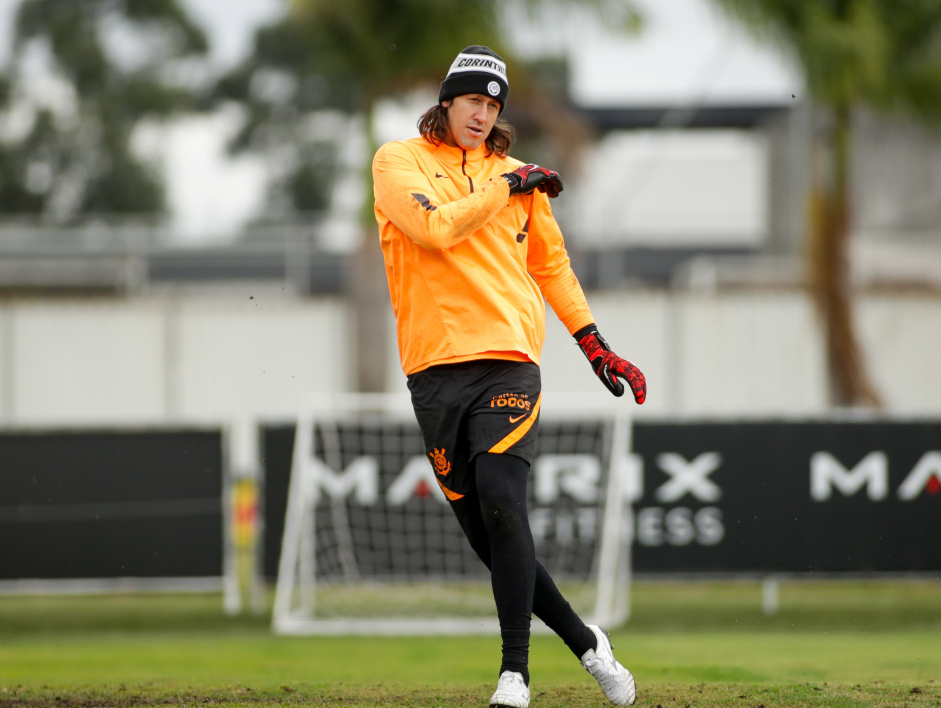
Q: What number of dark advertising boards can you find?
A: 2